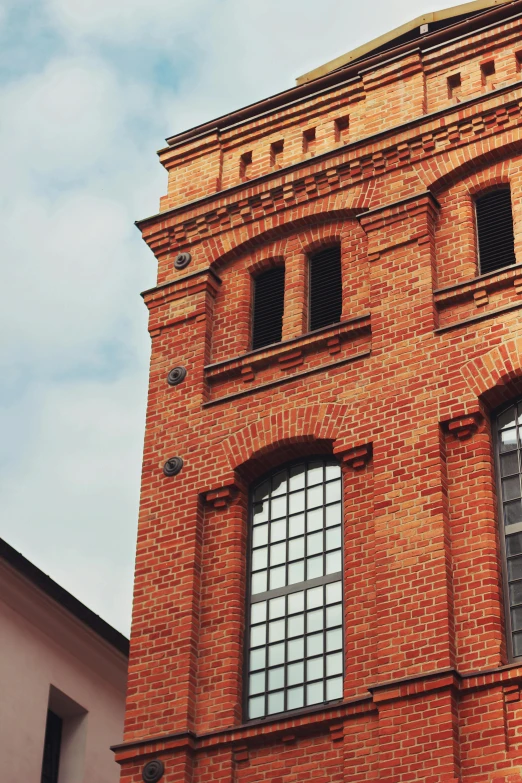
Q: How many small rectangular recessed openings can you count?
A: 7